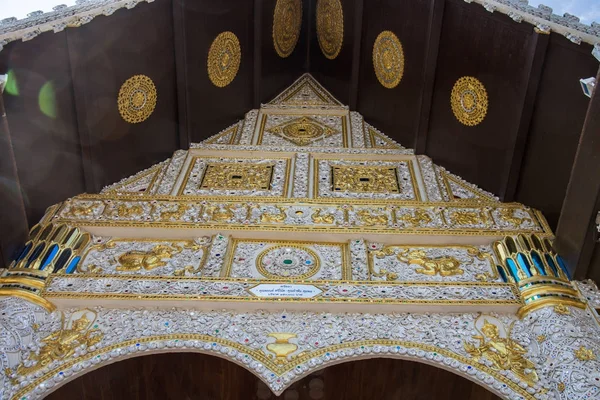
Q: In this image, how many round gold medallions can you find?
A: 6